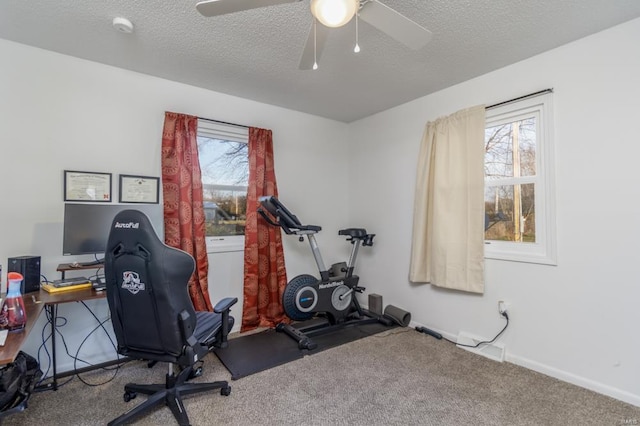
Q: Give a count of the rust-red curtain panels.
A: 2